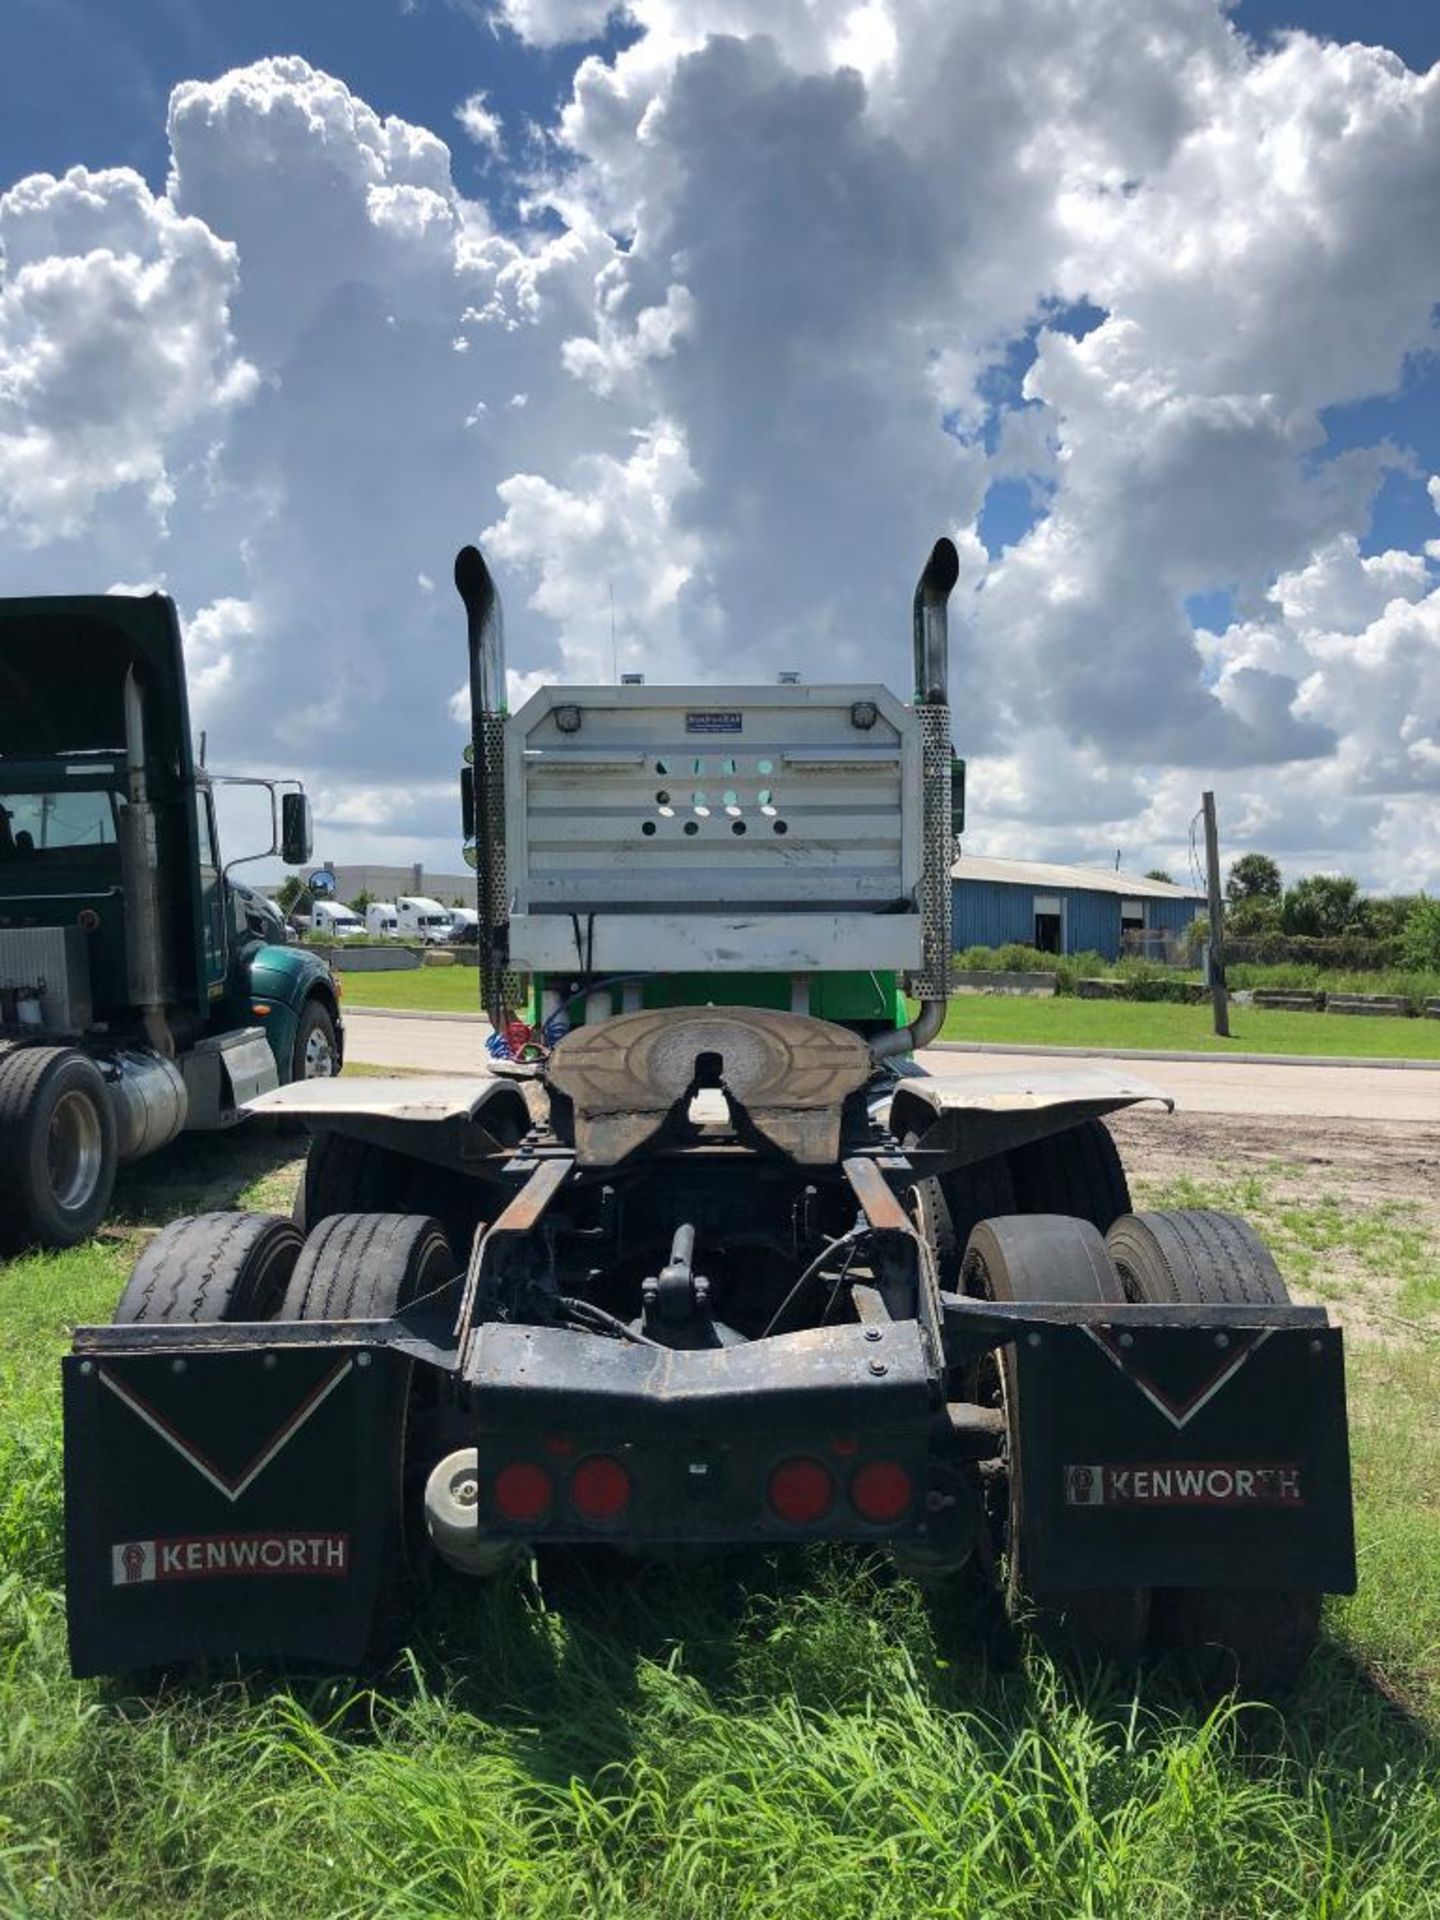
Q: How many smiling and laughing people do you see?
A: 0